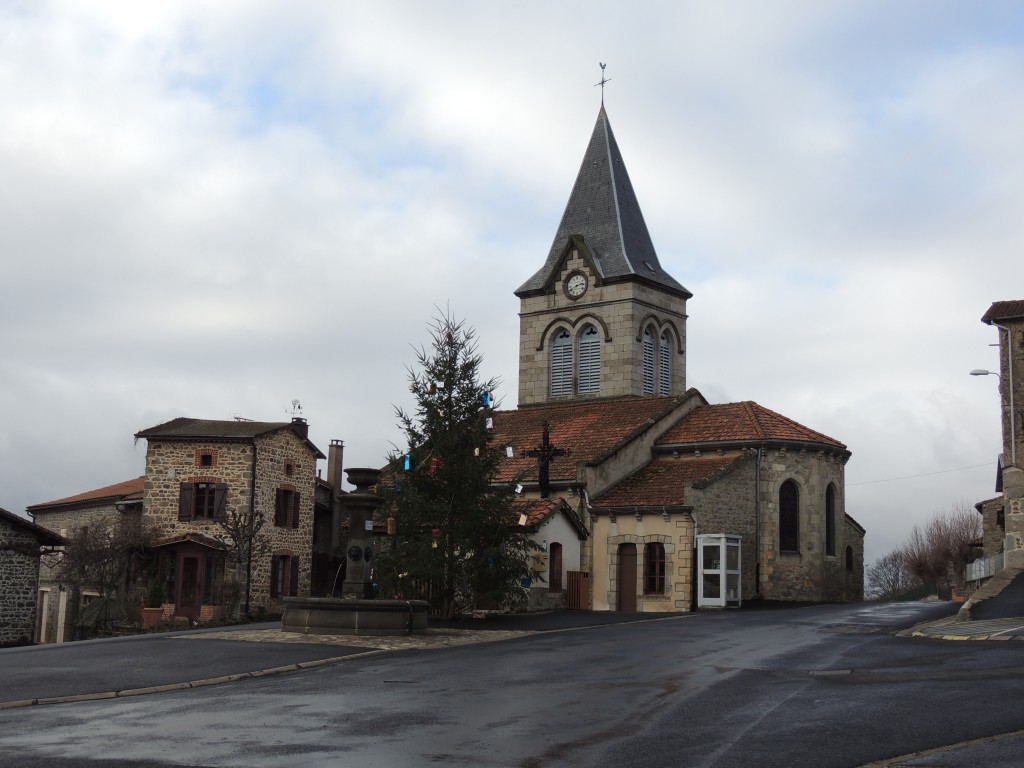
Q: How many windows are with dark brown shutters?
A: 3